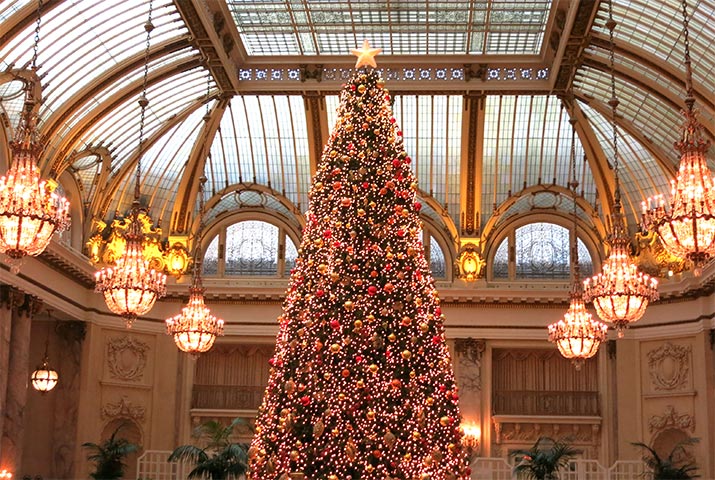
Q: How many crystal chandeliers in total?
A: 6